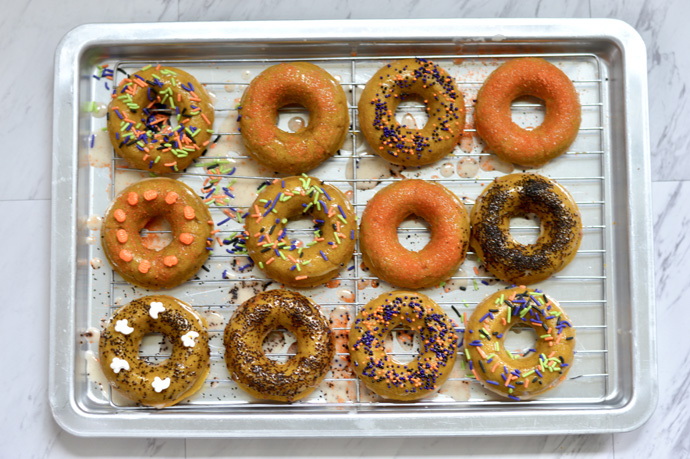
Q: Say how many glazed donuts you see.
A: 12